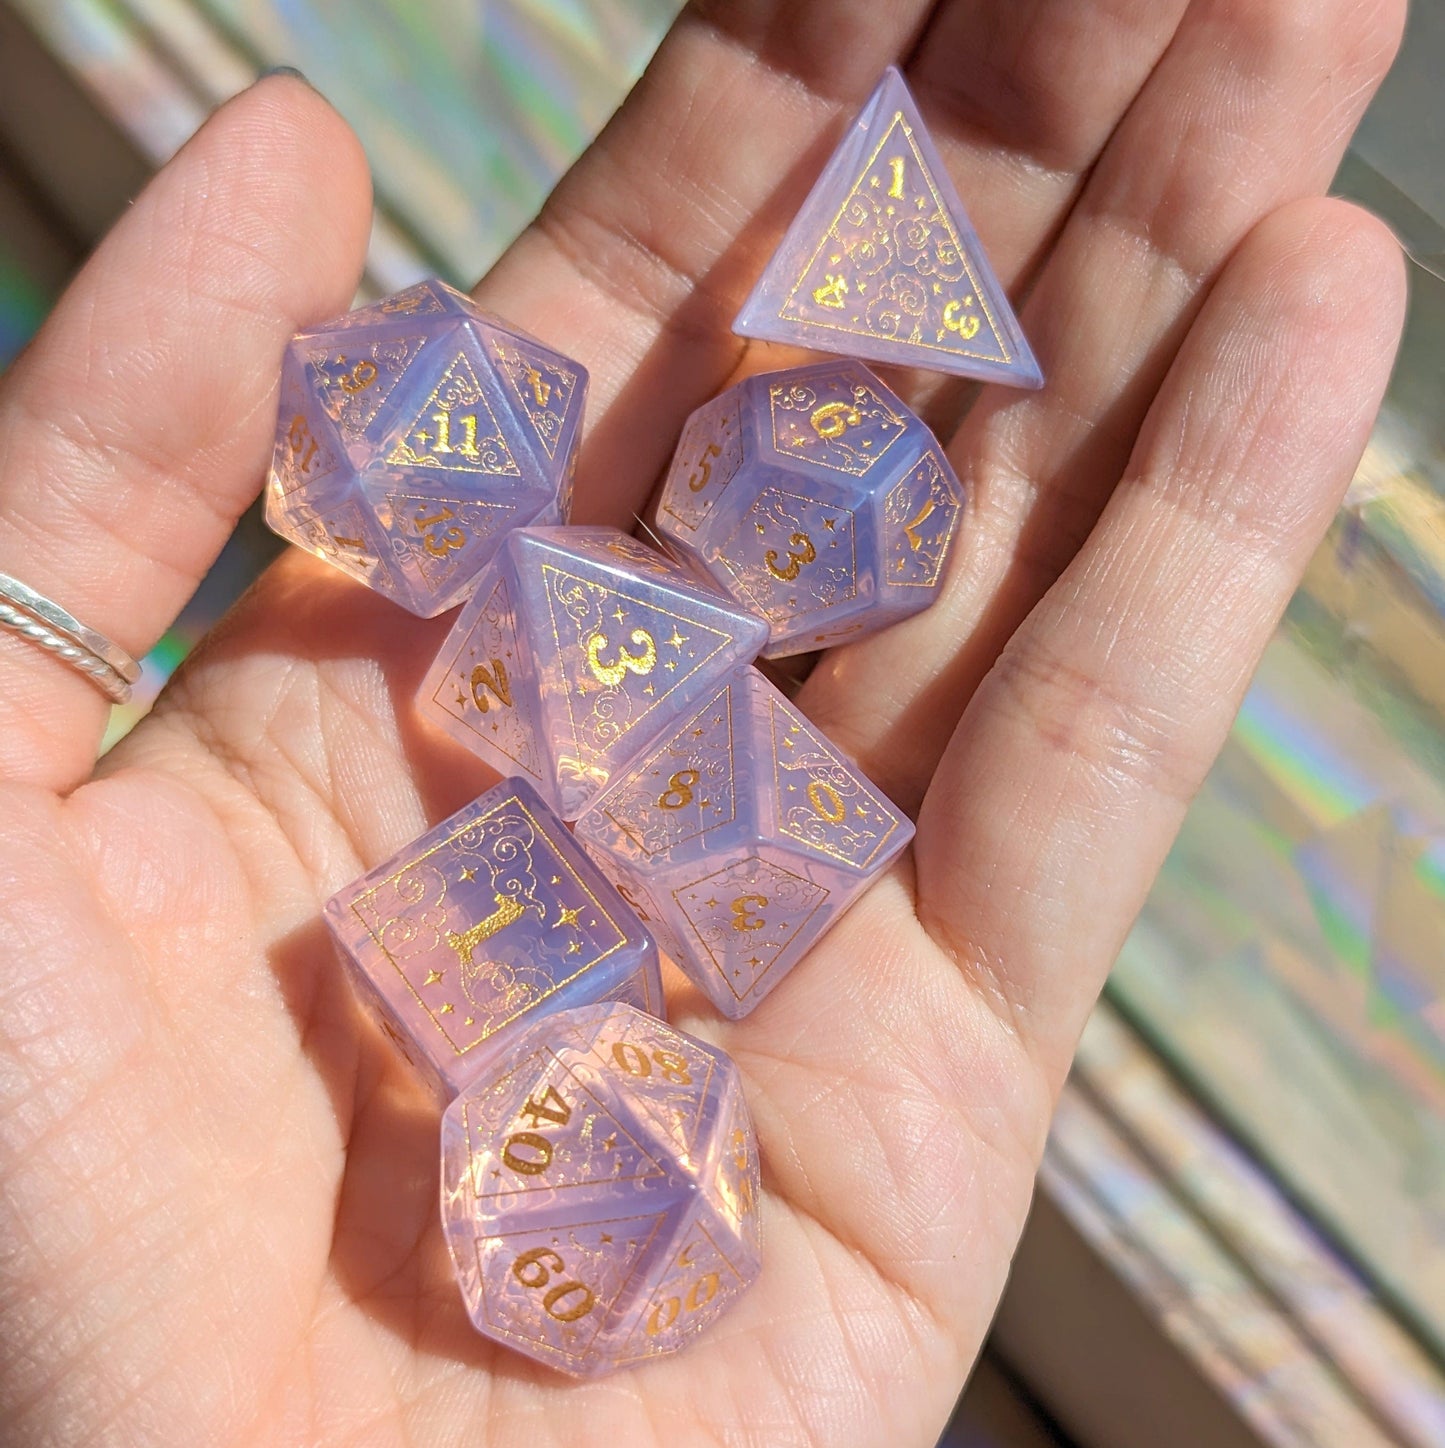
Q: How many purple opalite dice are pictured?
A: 7